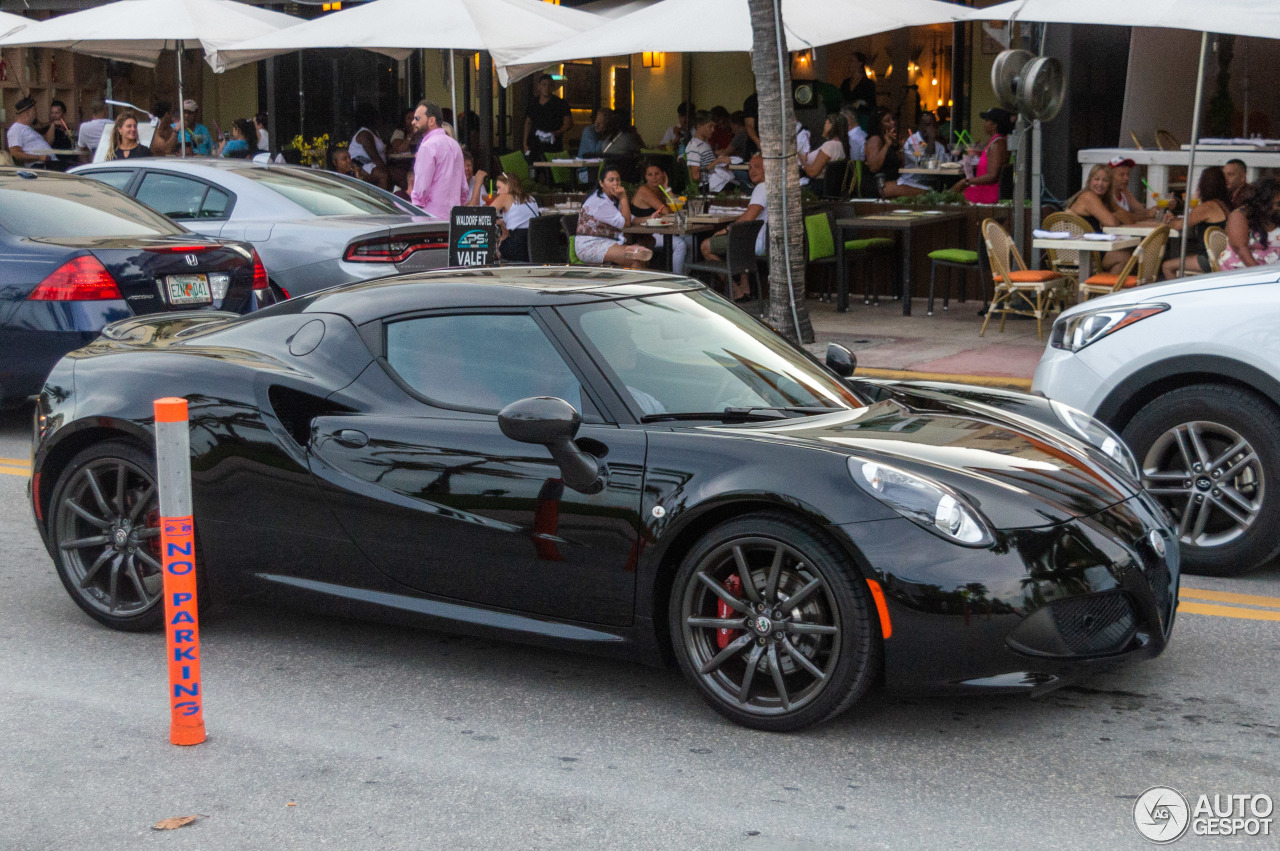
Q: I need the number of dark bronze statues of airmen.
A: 0